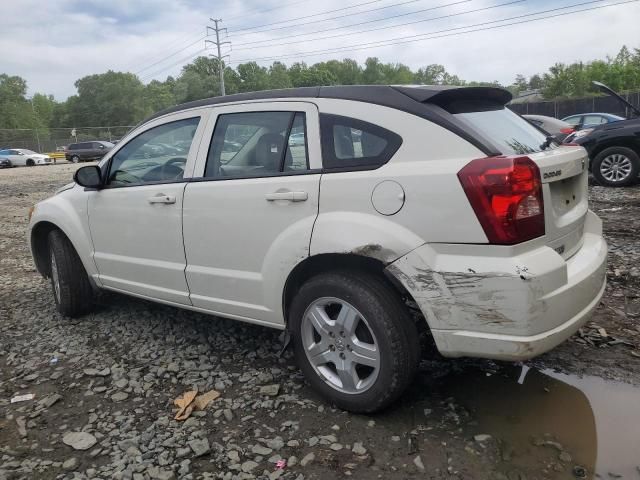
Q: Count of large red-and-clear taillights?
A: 1